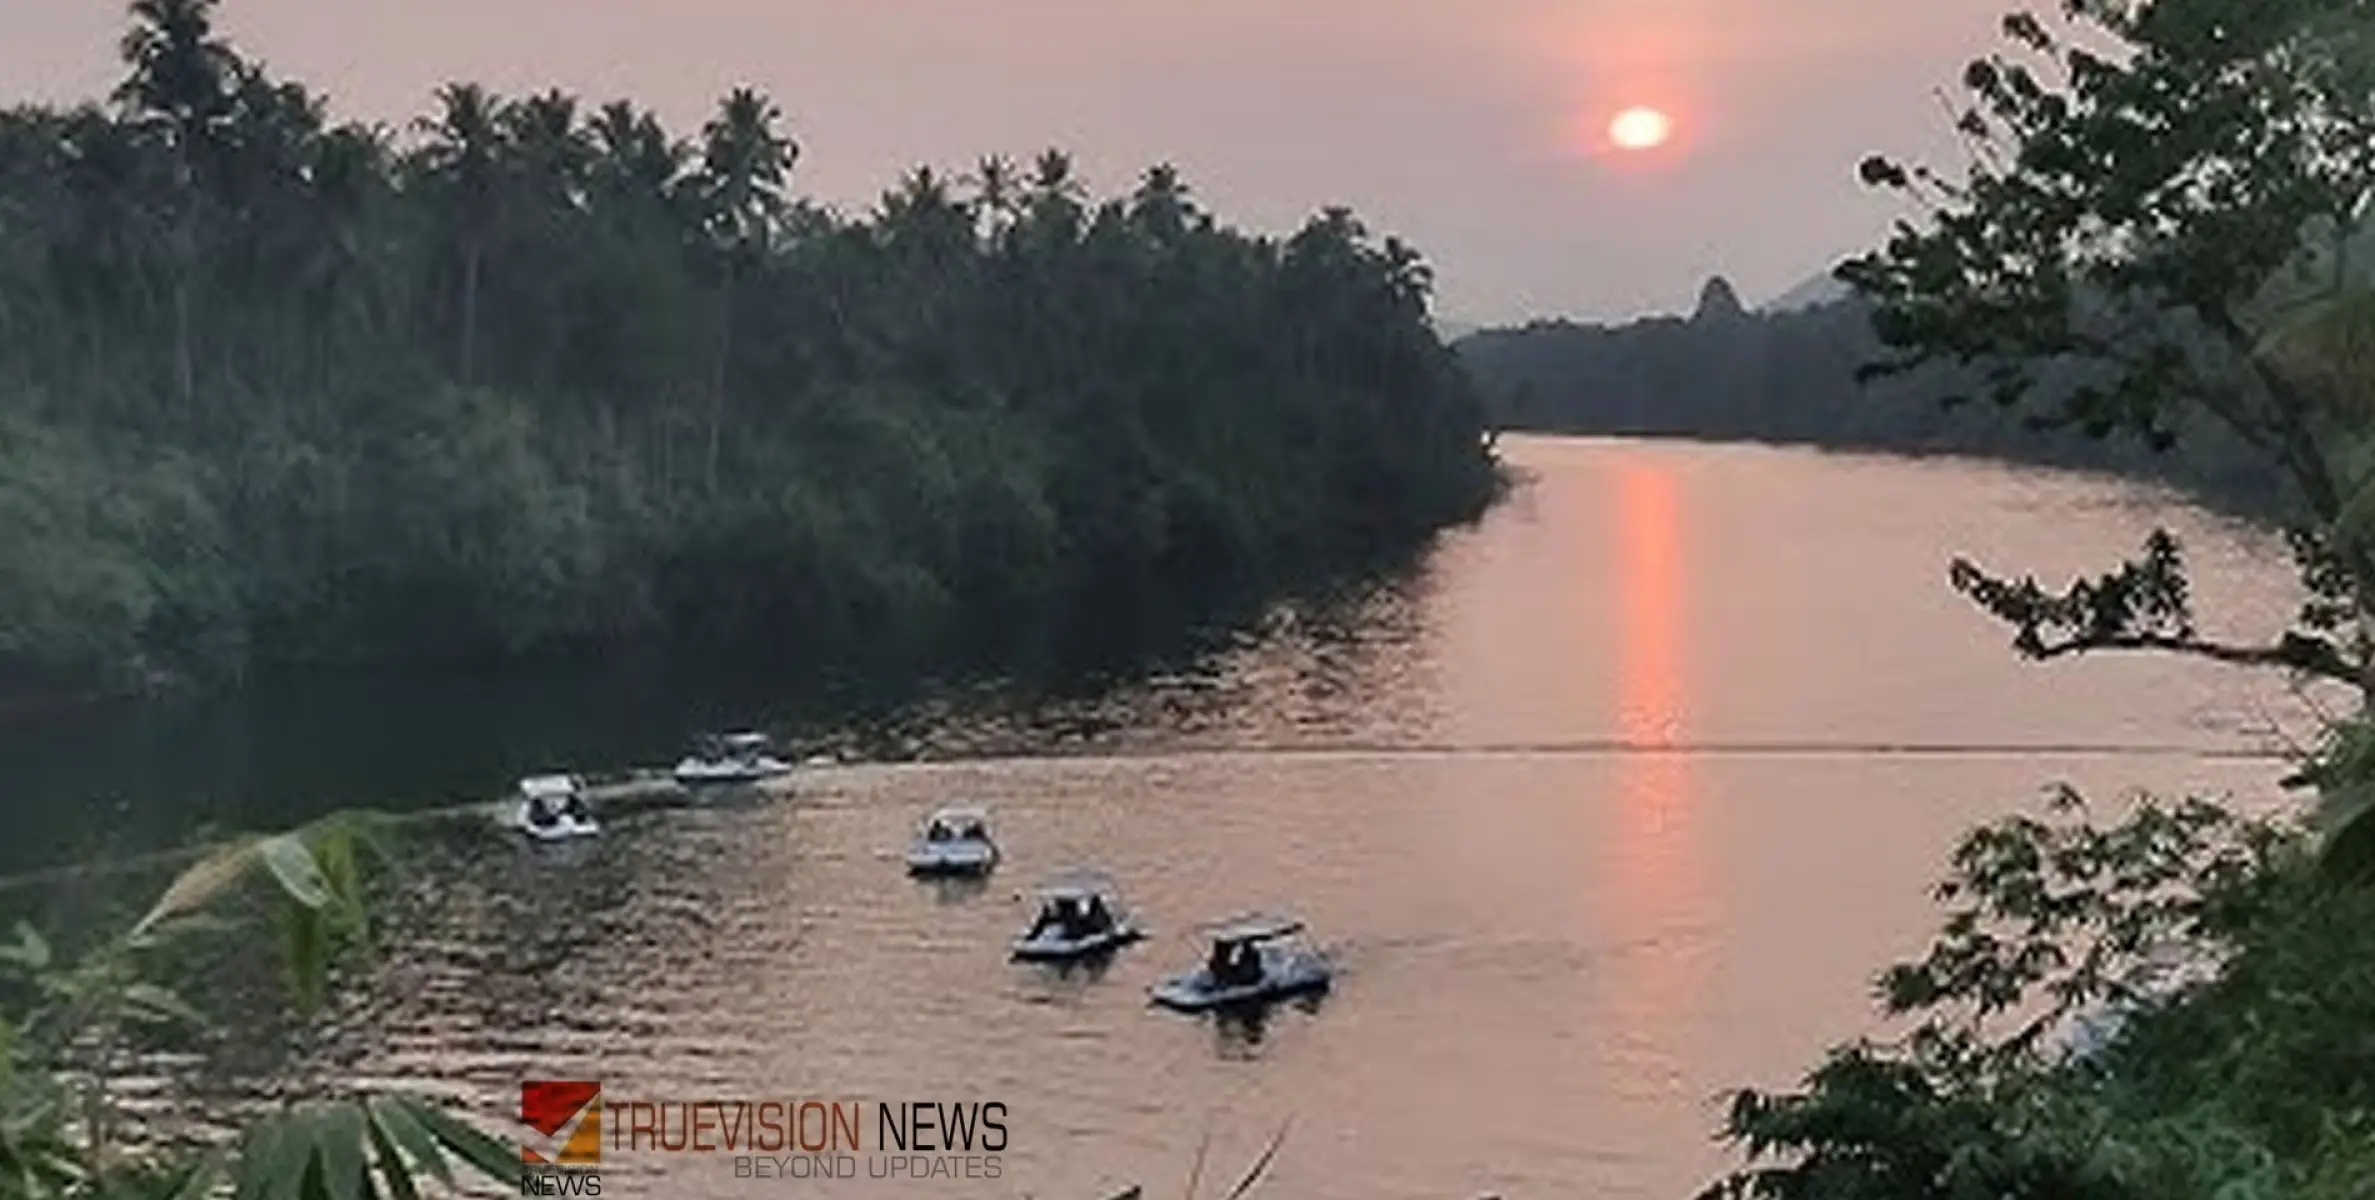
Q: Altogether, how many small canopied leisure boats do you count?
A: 5